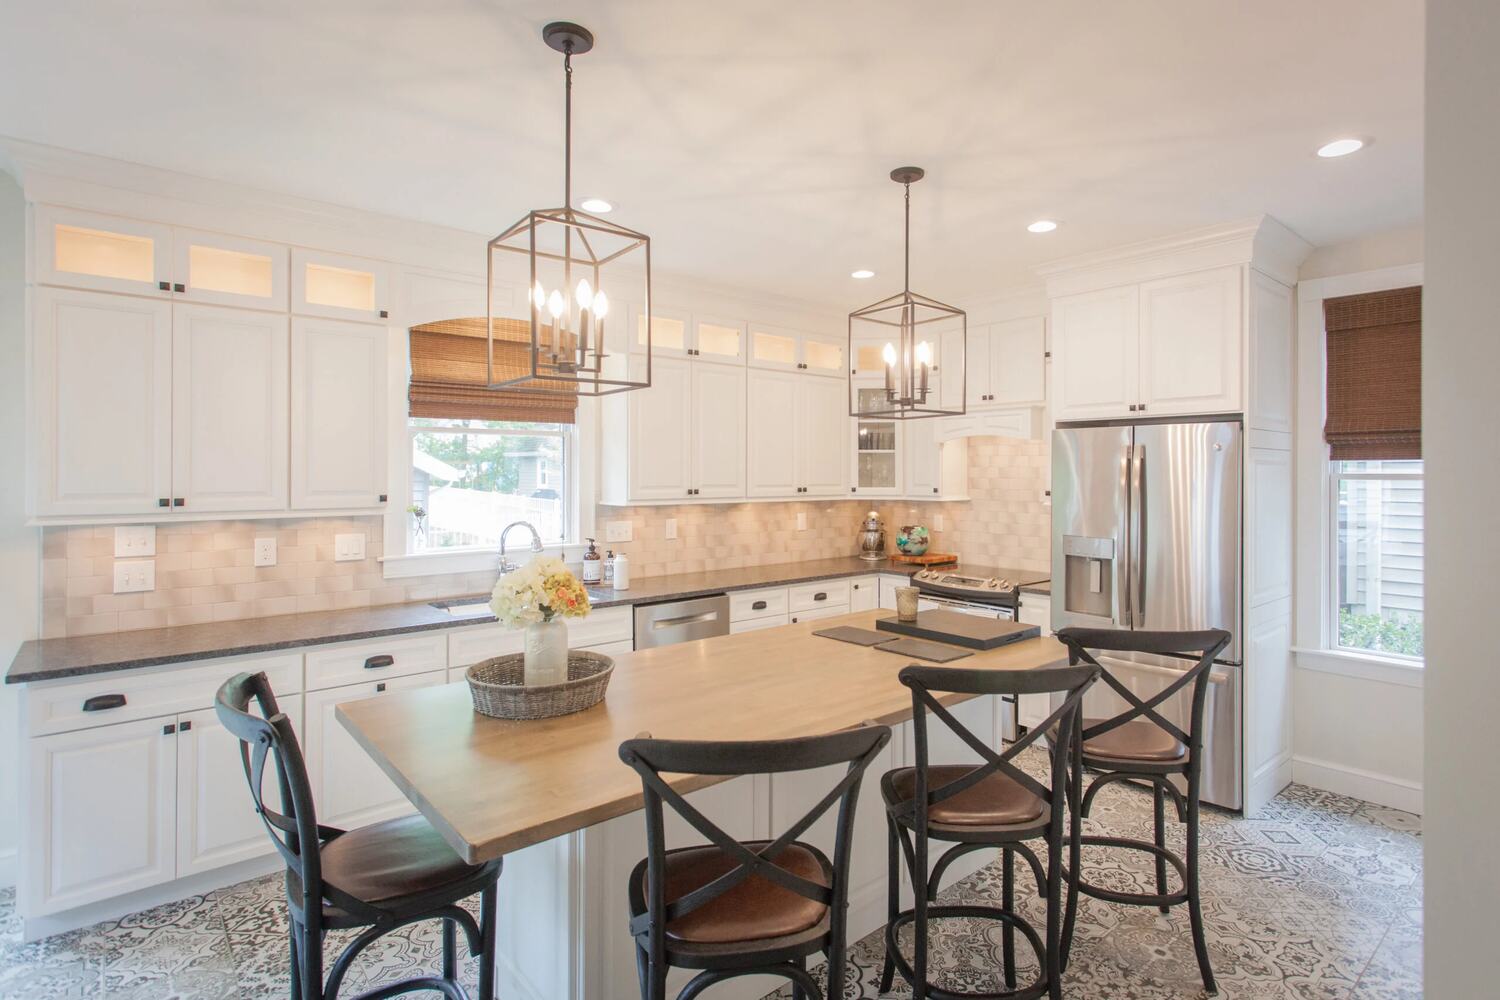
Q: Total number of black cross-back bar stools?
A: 4